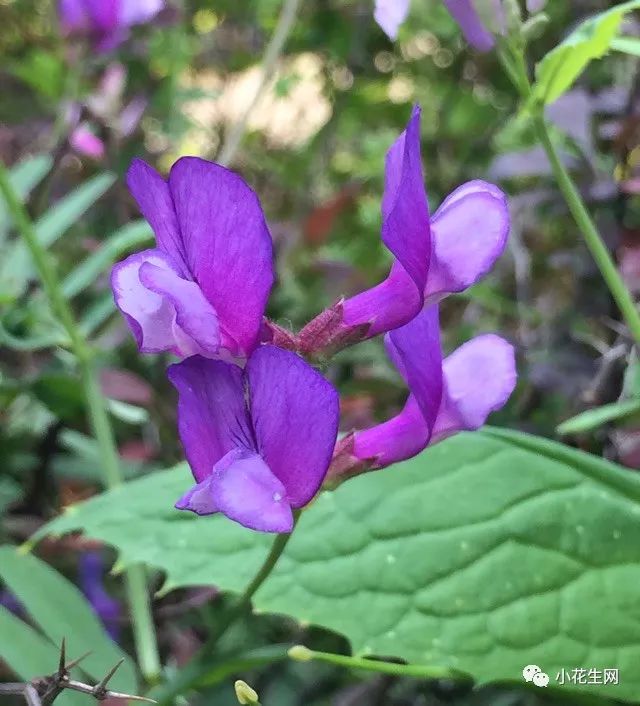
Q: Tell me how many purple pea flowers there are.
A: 4